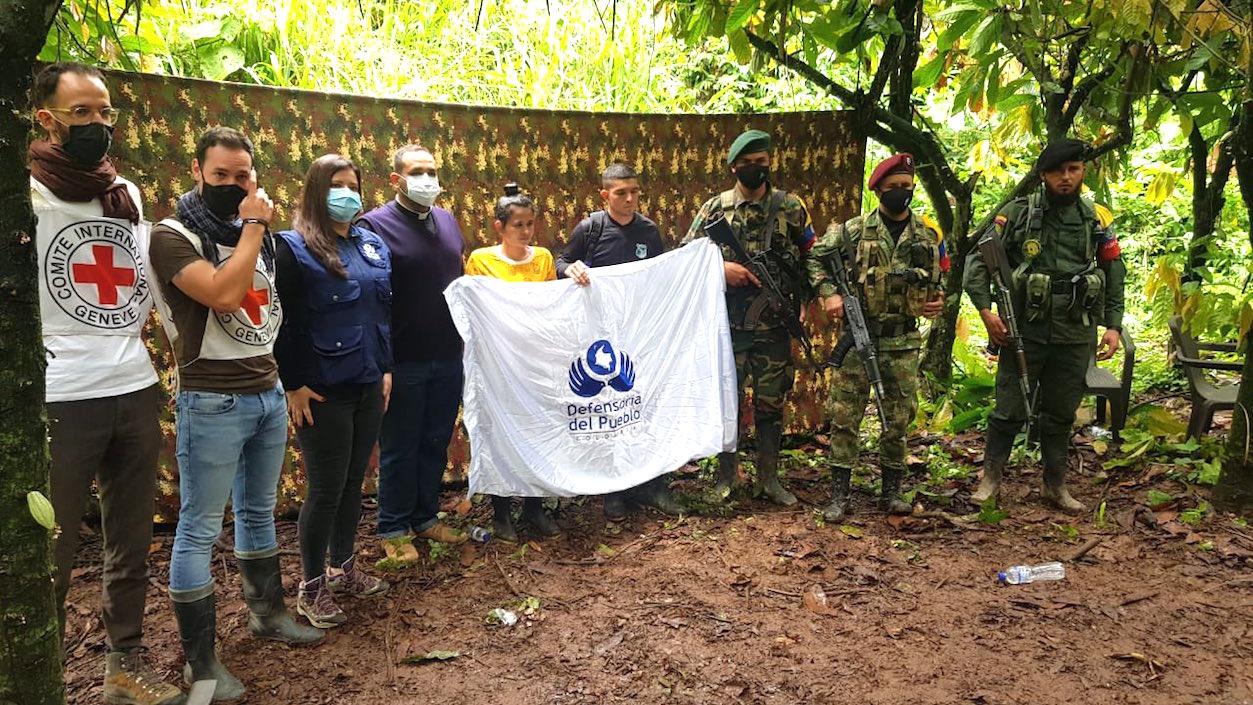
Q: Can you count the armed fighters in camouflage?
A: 3